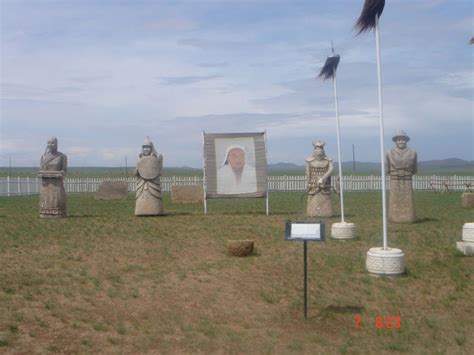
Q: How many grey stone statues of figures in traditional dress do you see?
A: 4